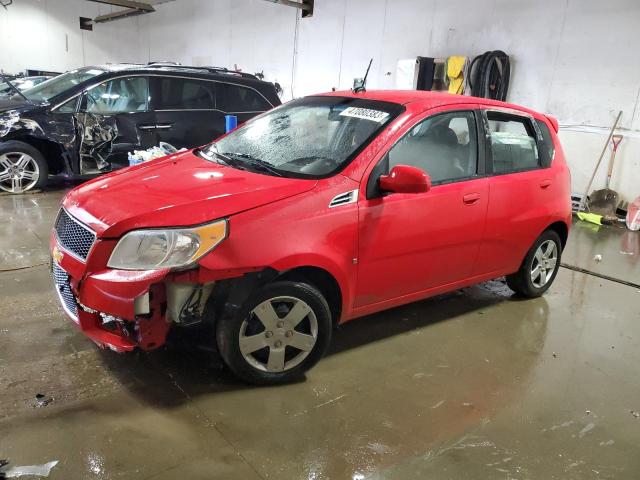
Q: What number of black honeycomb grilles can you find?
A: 2